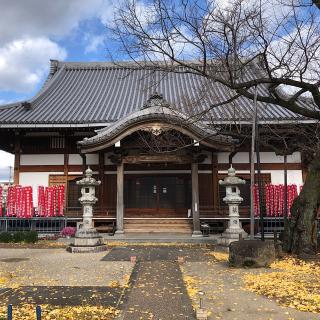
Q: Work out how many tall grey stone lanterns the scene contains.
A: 2